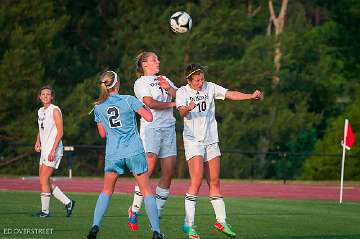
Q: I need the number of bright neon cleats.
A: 3